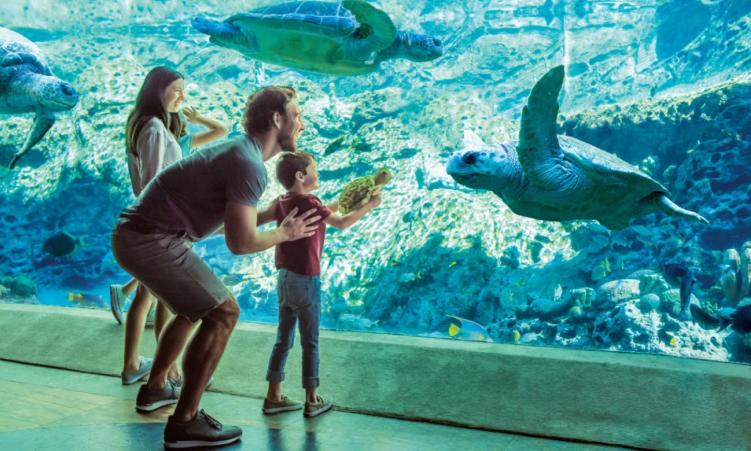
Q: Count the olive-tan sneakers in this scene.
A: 2